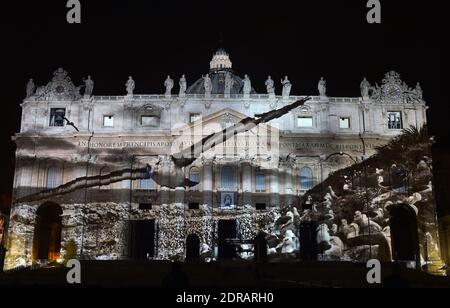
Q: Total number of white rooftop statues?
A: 13